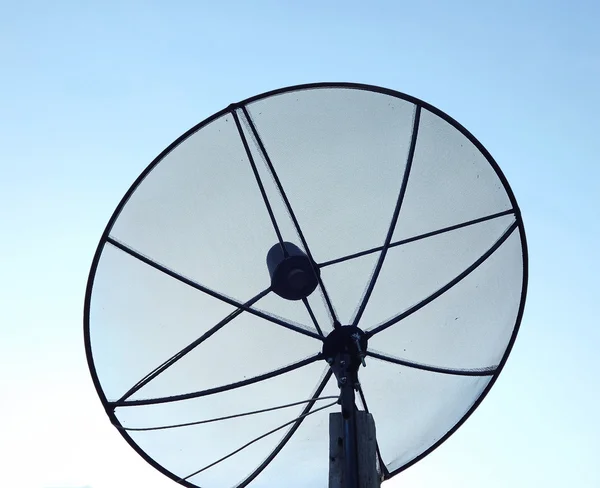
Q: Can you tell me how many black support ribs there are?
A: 8